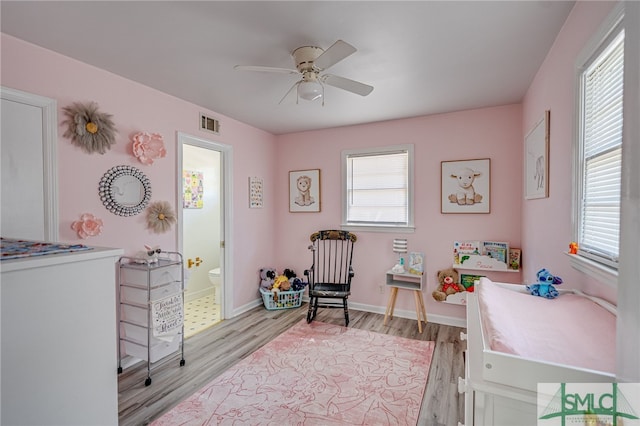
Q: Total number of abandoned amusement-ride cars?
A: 0